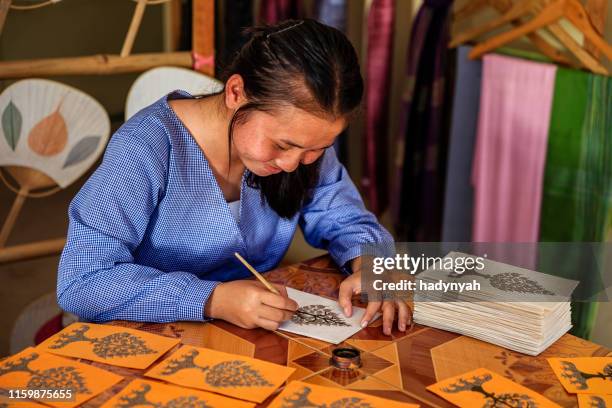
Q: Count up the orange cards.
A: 9